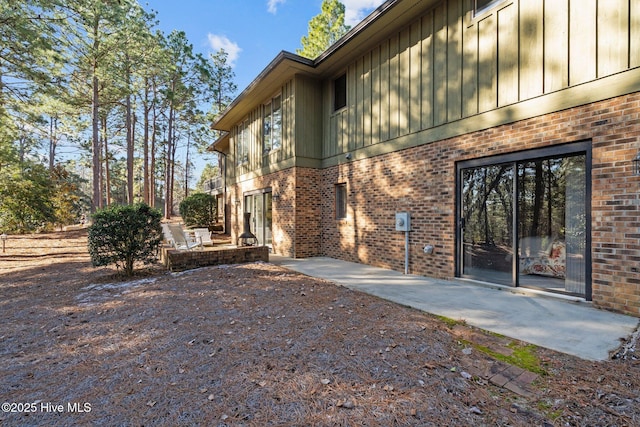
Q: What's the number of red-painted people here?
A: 0